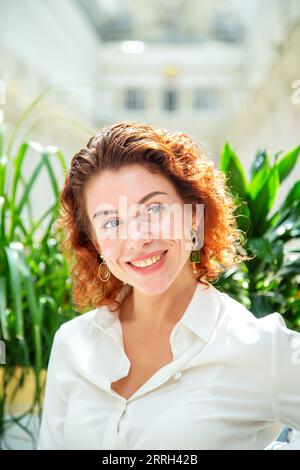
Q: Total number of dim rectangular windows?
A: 3